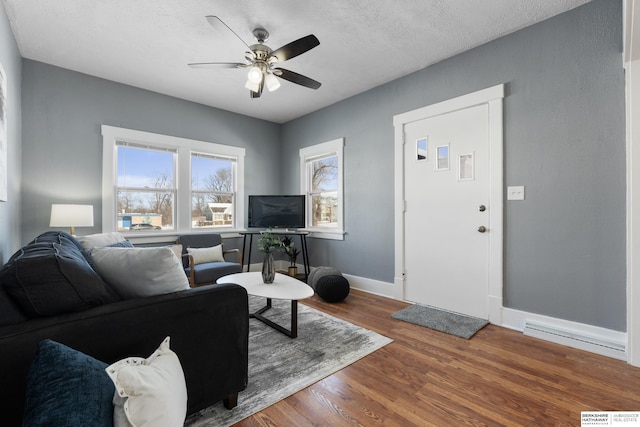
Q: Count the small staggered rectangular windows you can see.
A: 3